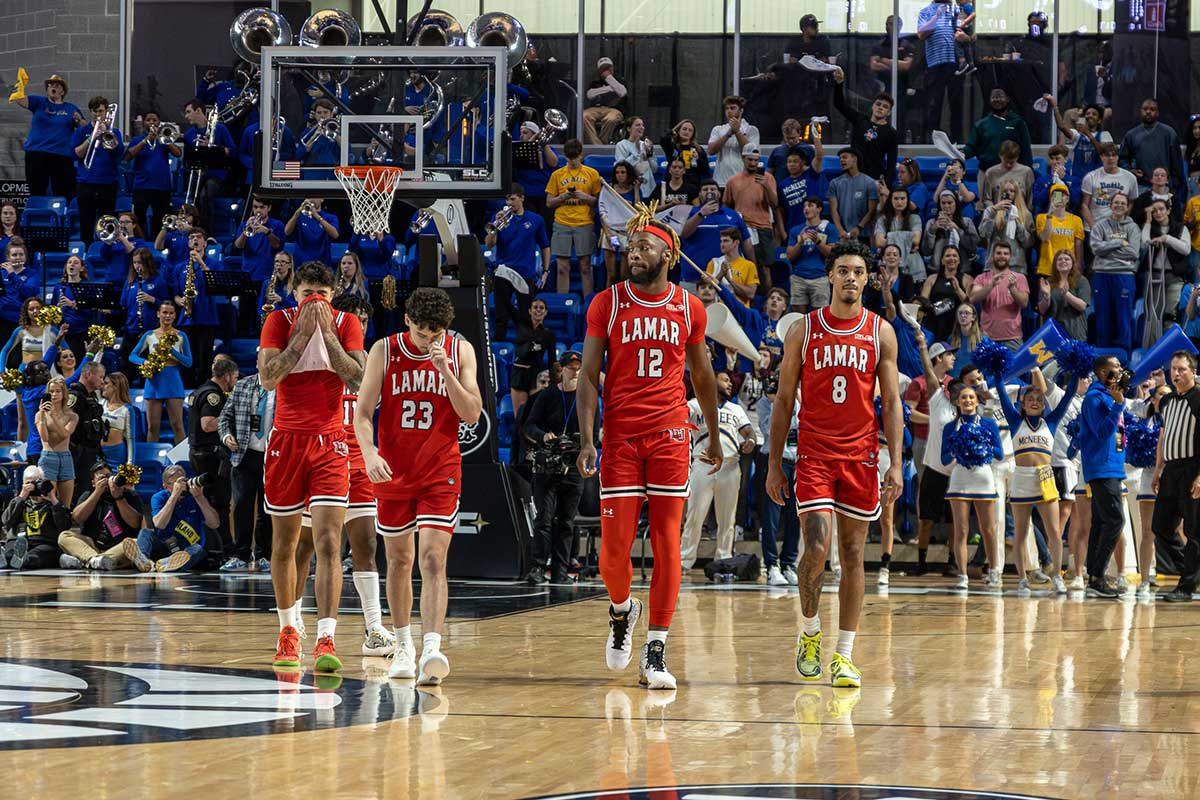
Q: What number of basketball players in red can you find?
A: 5